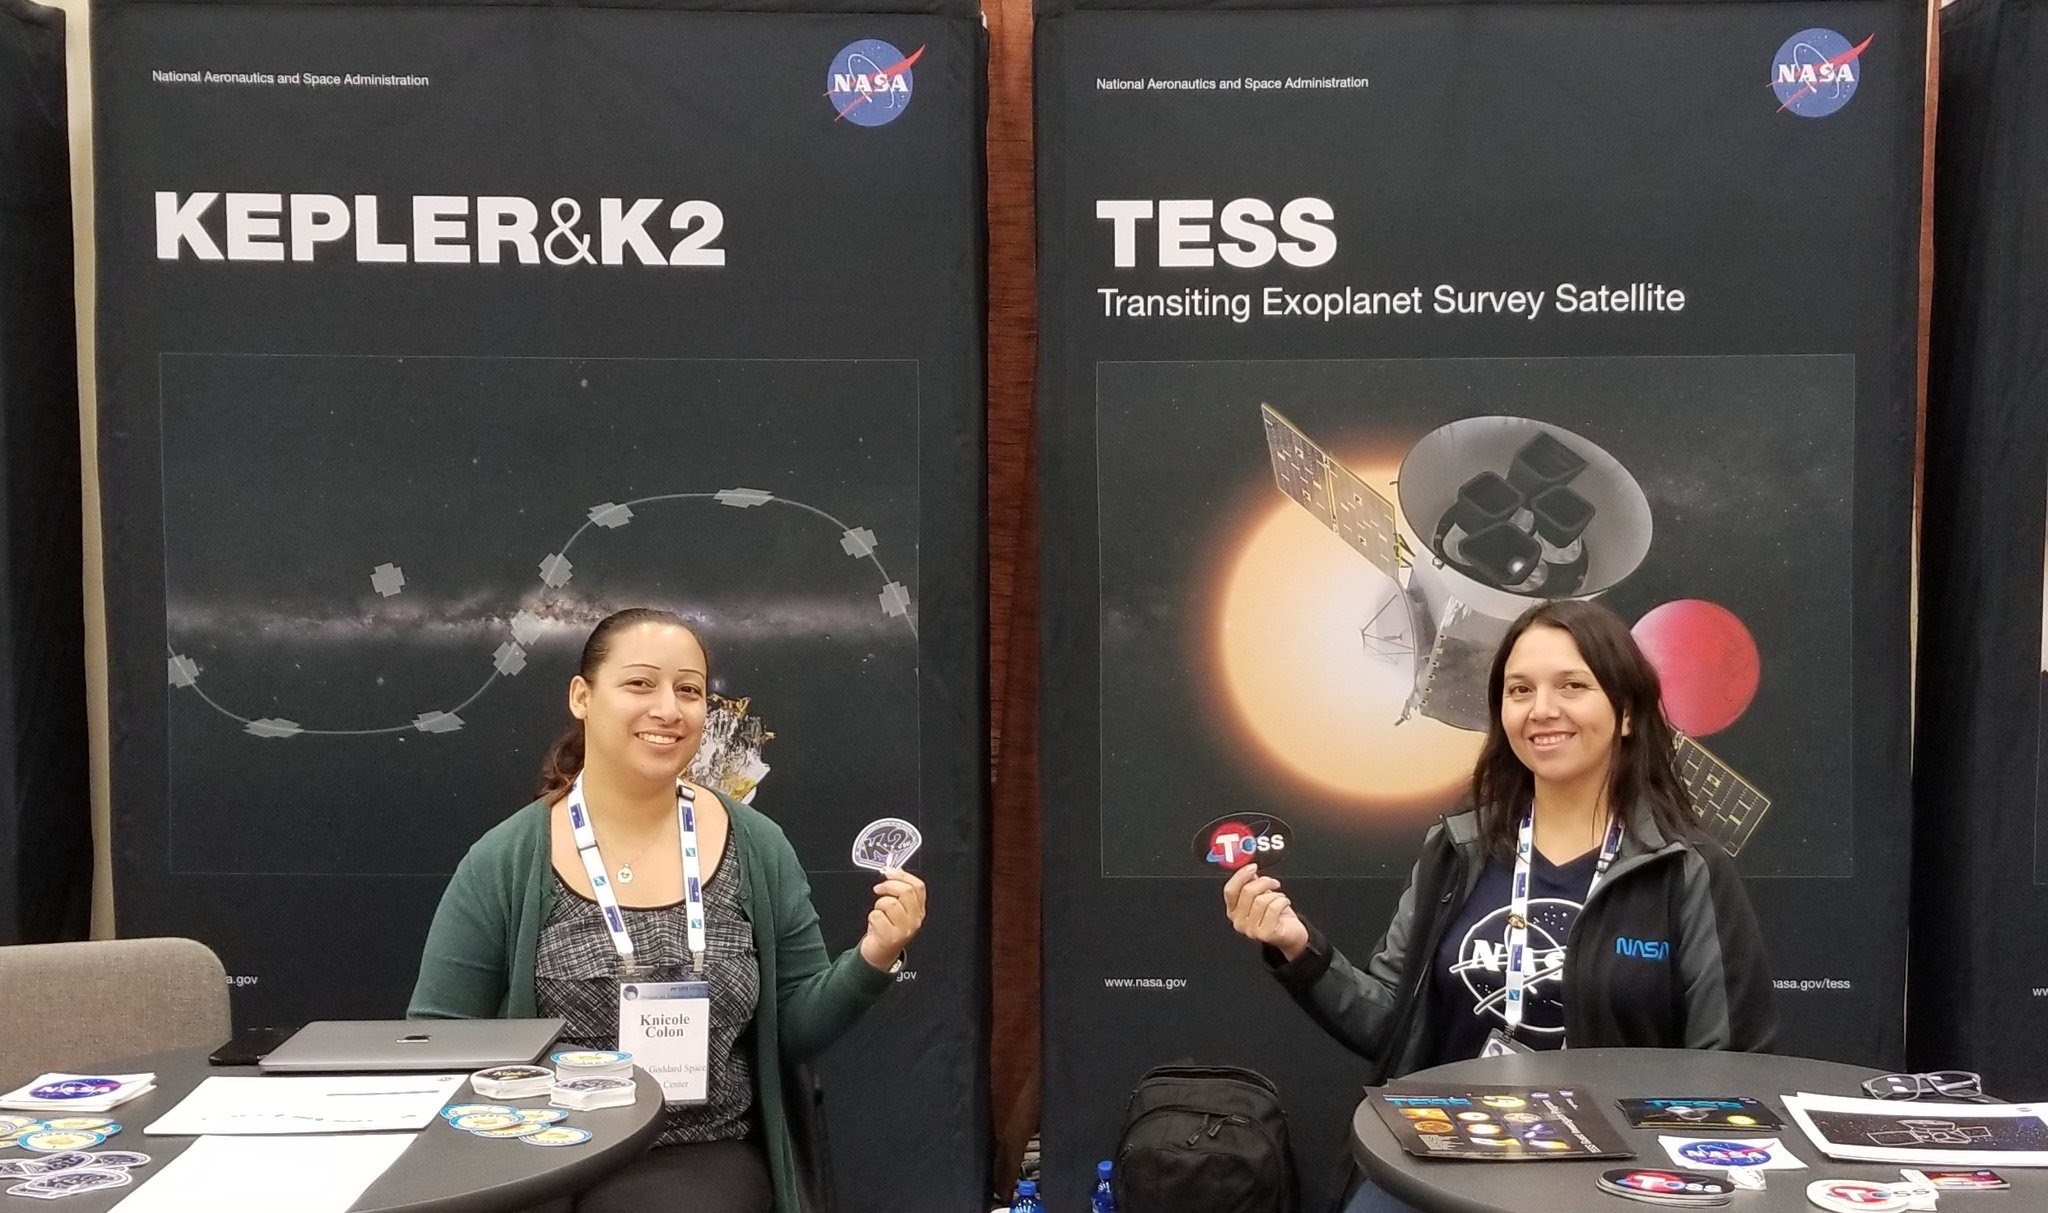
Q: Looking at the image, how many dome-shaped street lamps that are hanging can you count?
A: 0